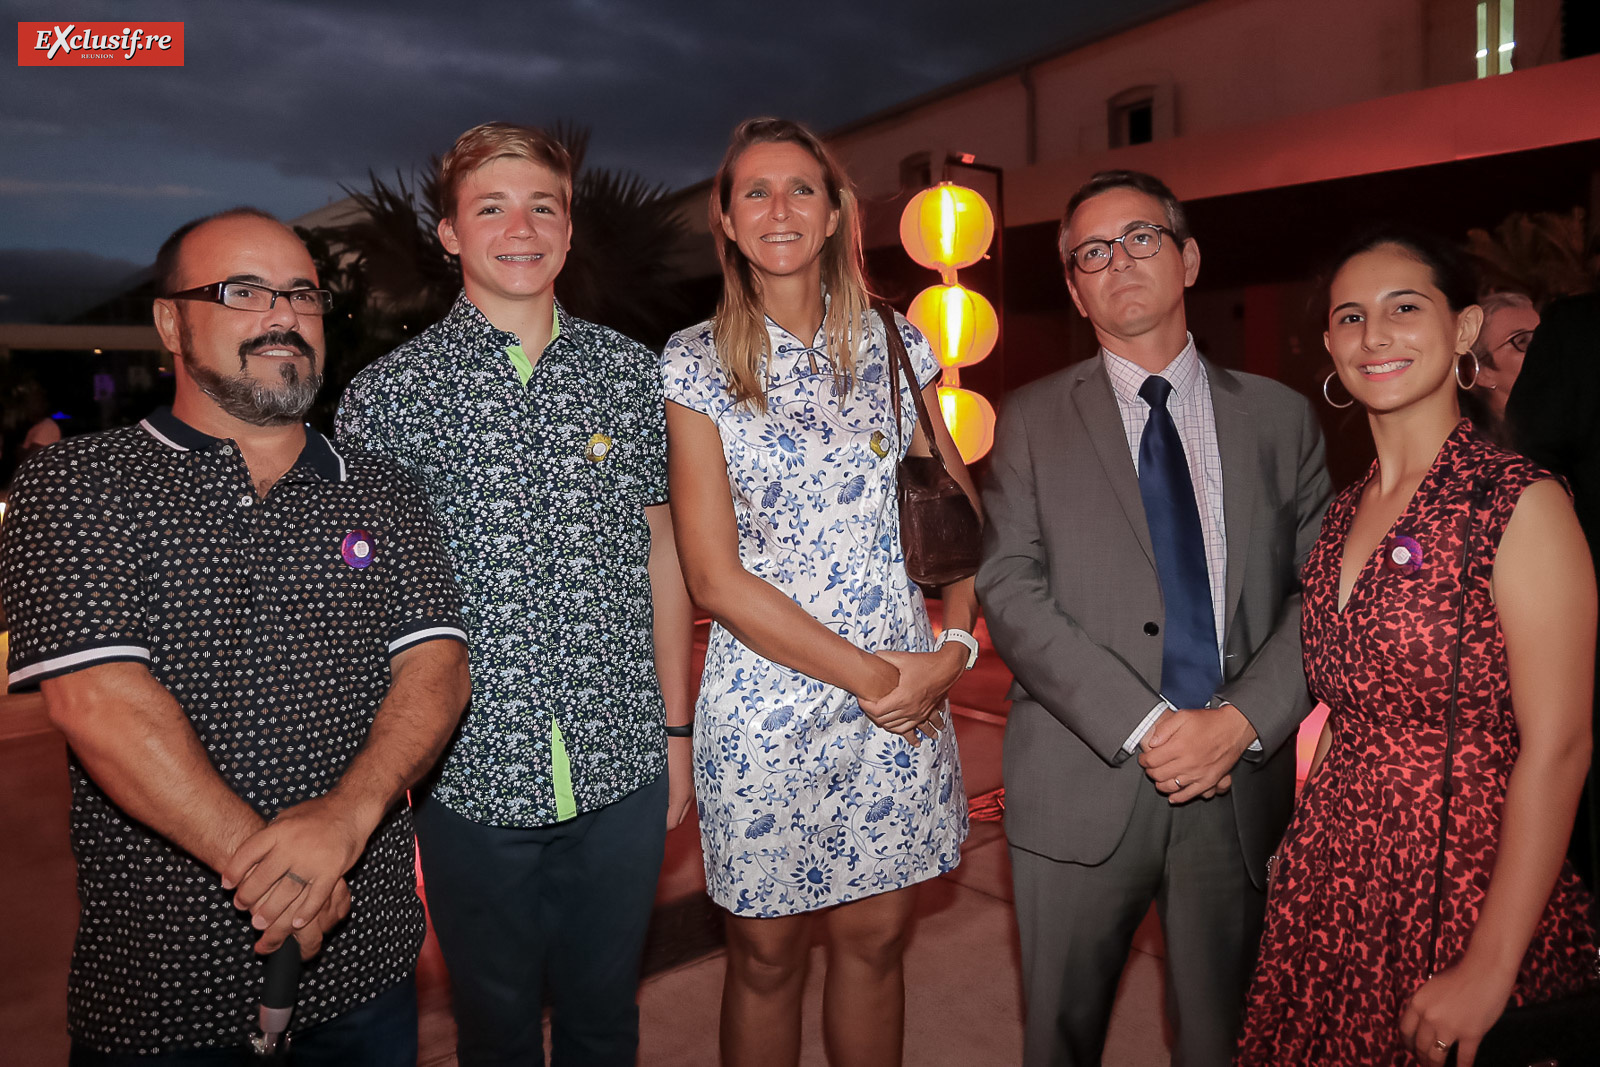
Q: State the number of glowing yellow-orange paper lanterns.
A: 3